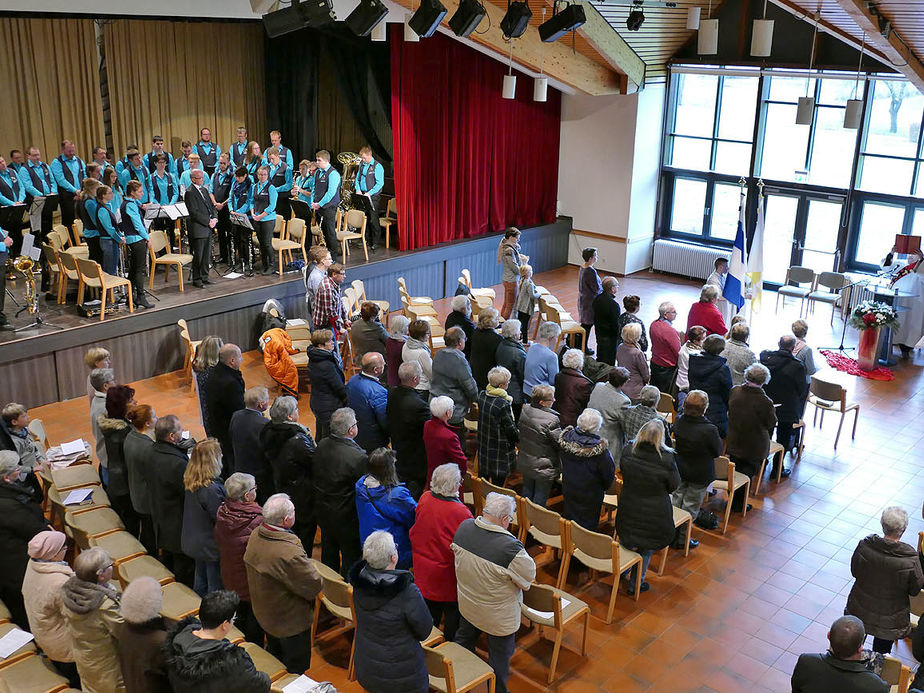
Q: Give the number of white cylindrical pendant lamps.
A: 9